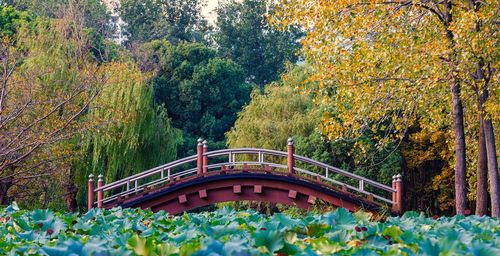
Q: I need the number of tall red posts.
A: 7